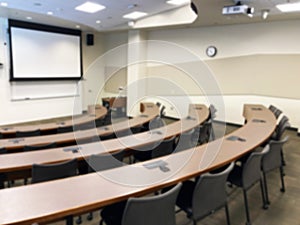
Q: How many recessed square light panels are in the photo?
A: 4